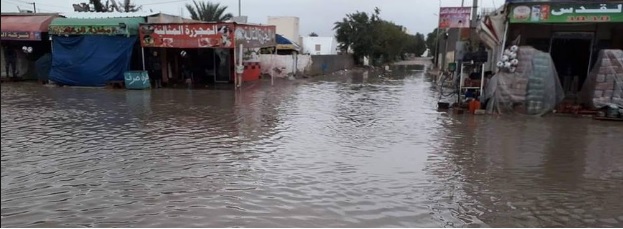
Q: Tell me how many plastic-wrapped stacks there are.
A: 2